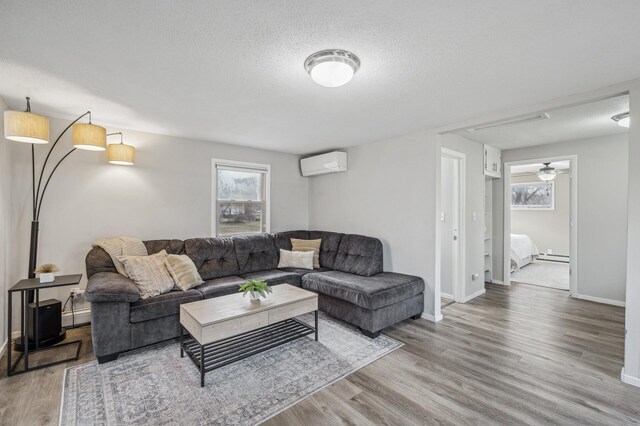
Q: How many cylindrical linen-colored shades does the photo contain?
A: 3